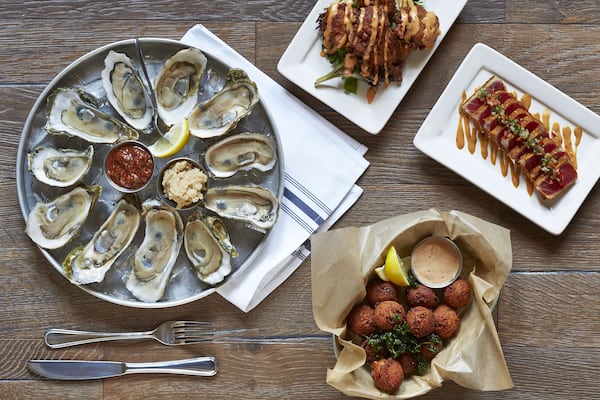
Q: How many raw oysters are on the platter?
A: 11